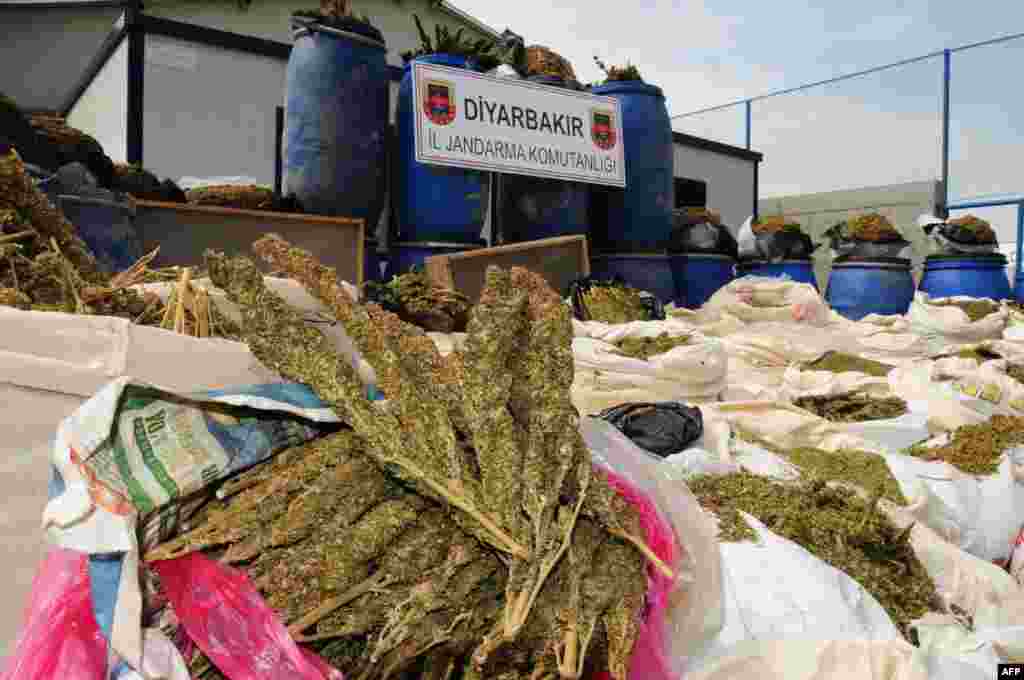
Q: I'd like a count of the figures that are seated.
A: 0